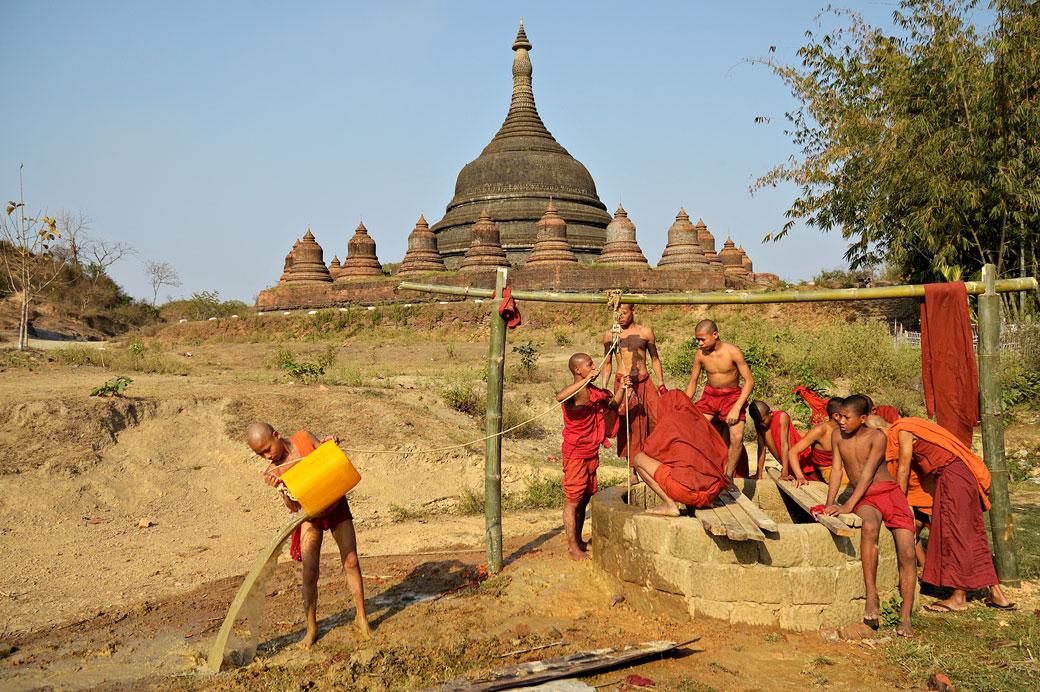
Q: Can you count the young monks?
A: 10